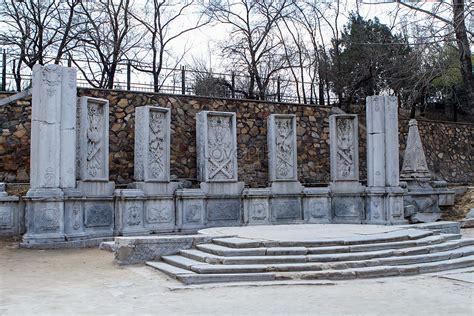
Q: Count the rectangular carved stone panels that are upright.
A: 5